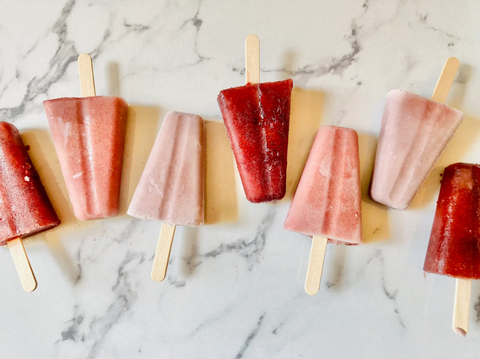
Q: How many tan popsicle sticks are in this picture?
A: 7